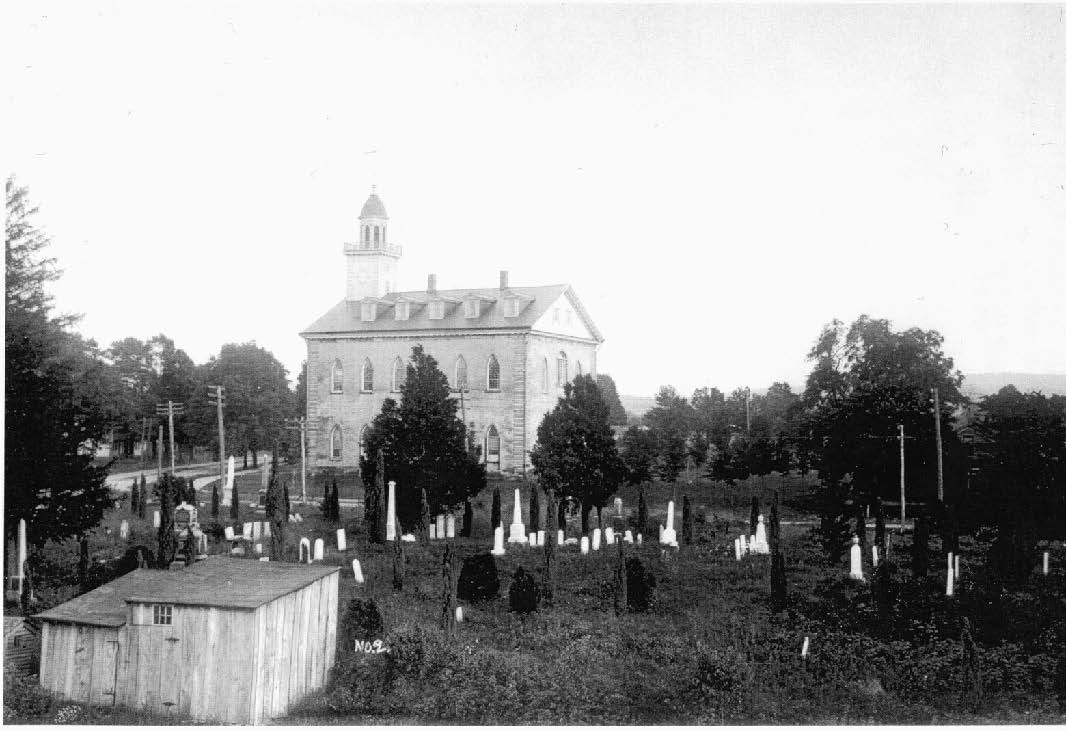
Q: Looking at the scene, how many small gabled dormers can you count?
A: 5